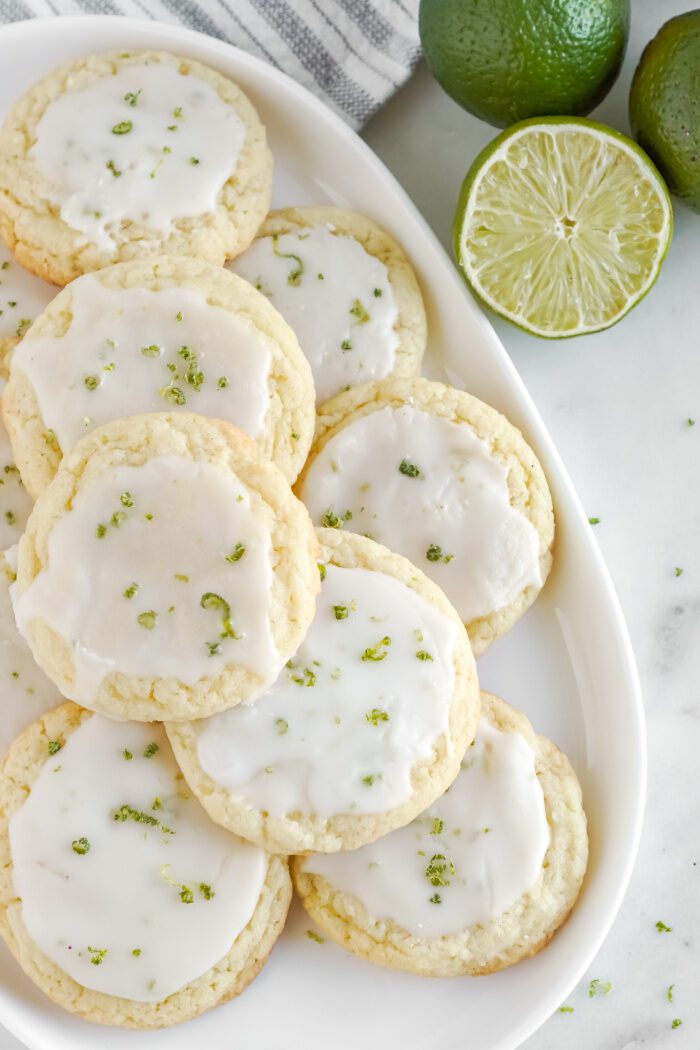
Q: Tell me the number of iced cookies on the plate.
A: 11